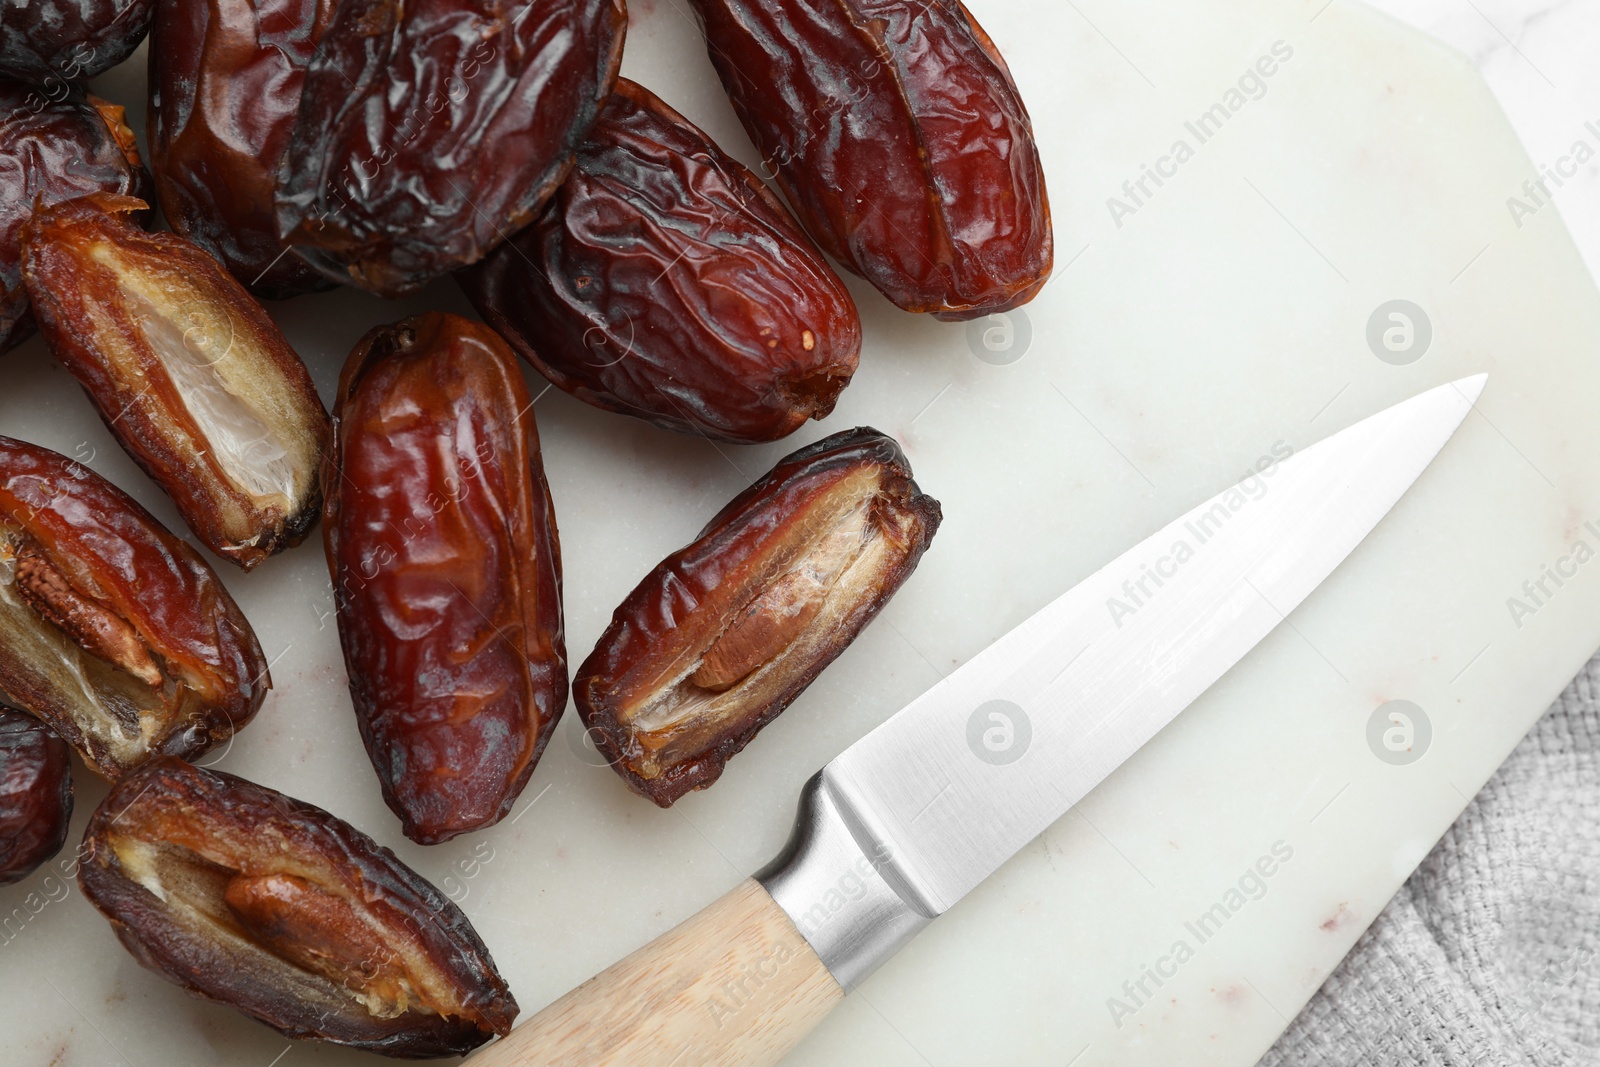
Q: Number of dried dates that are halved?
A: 4